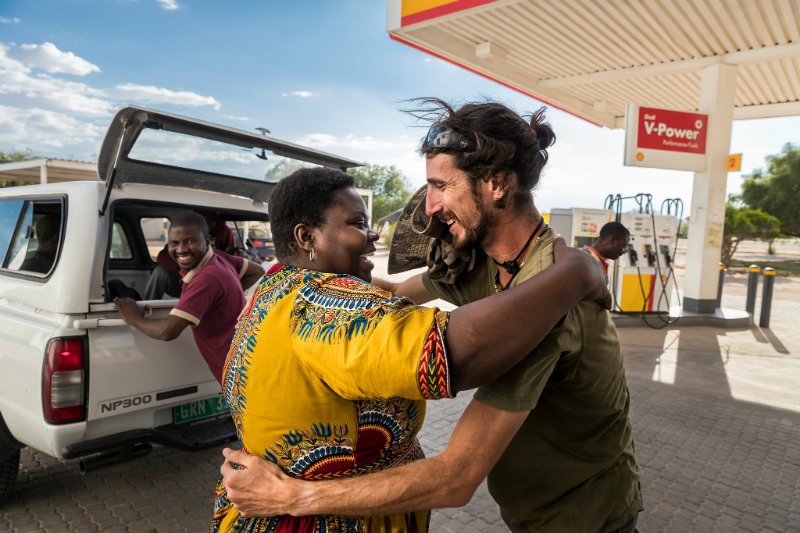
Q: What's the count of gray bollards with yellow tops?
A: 3